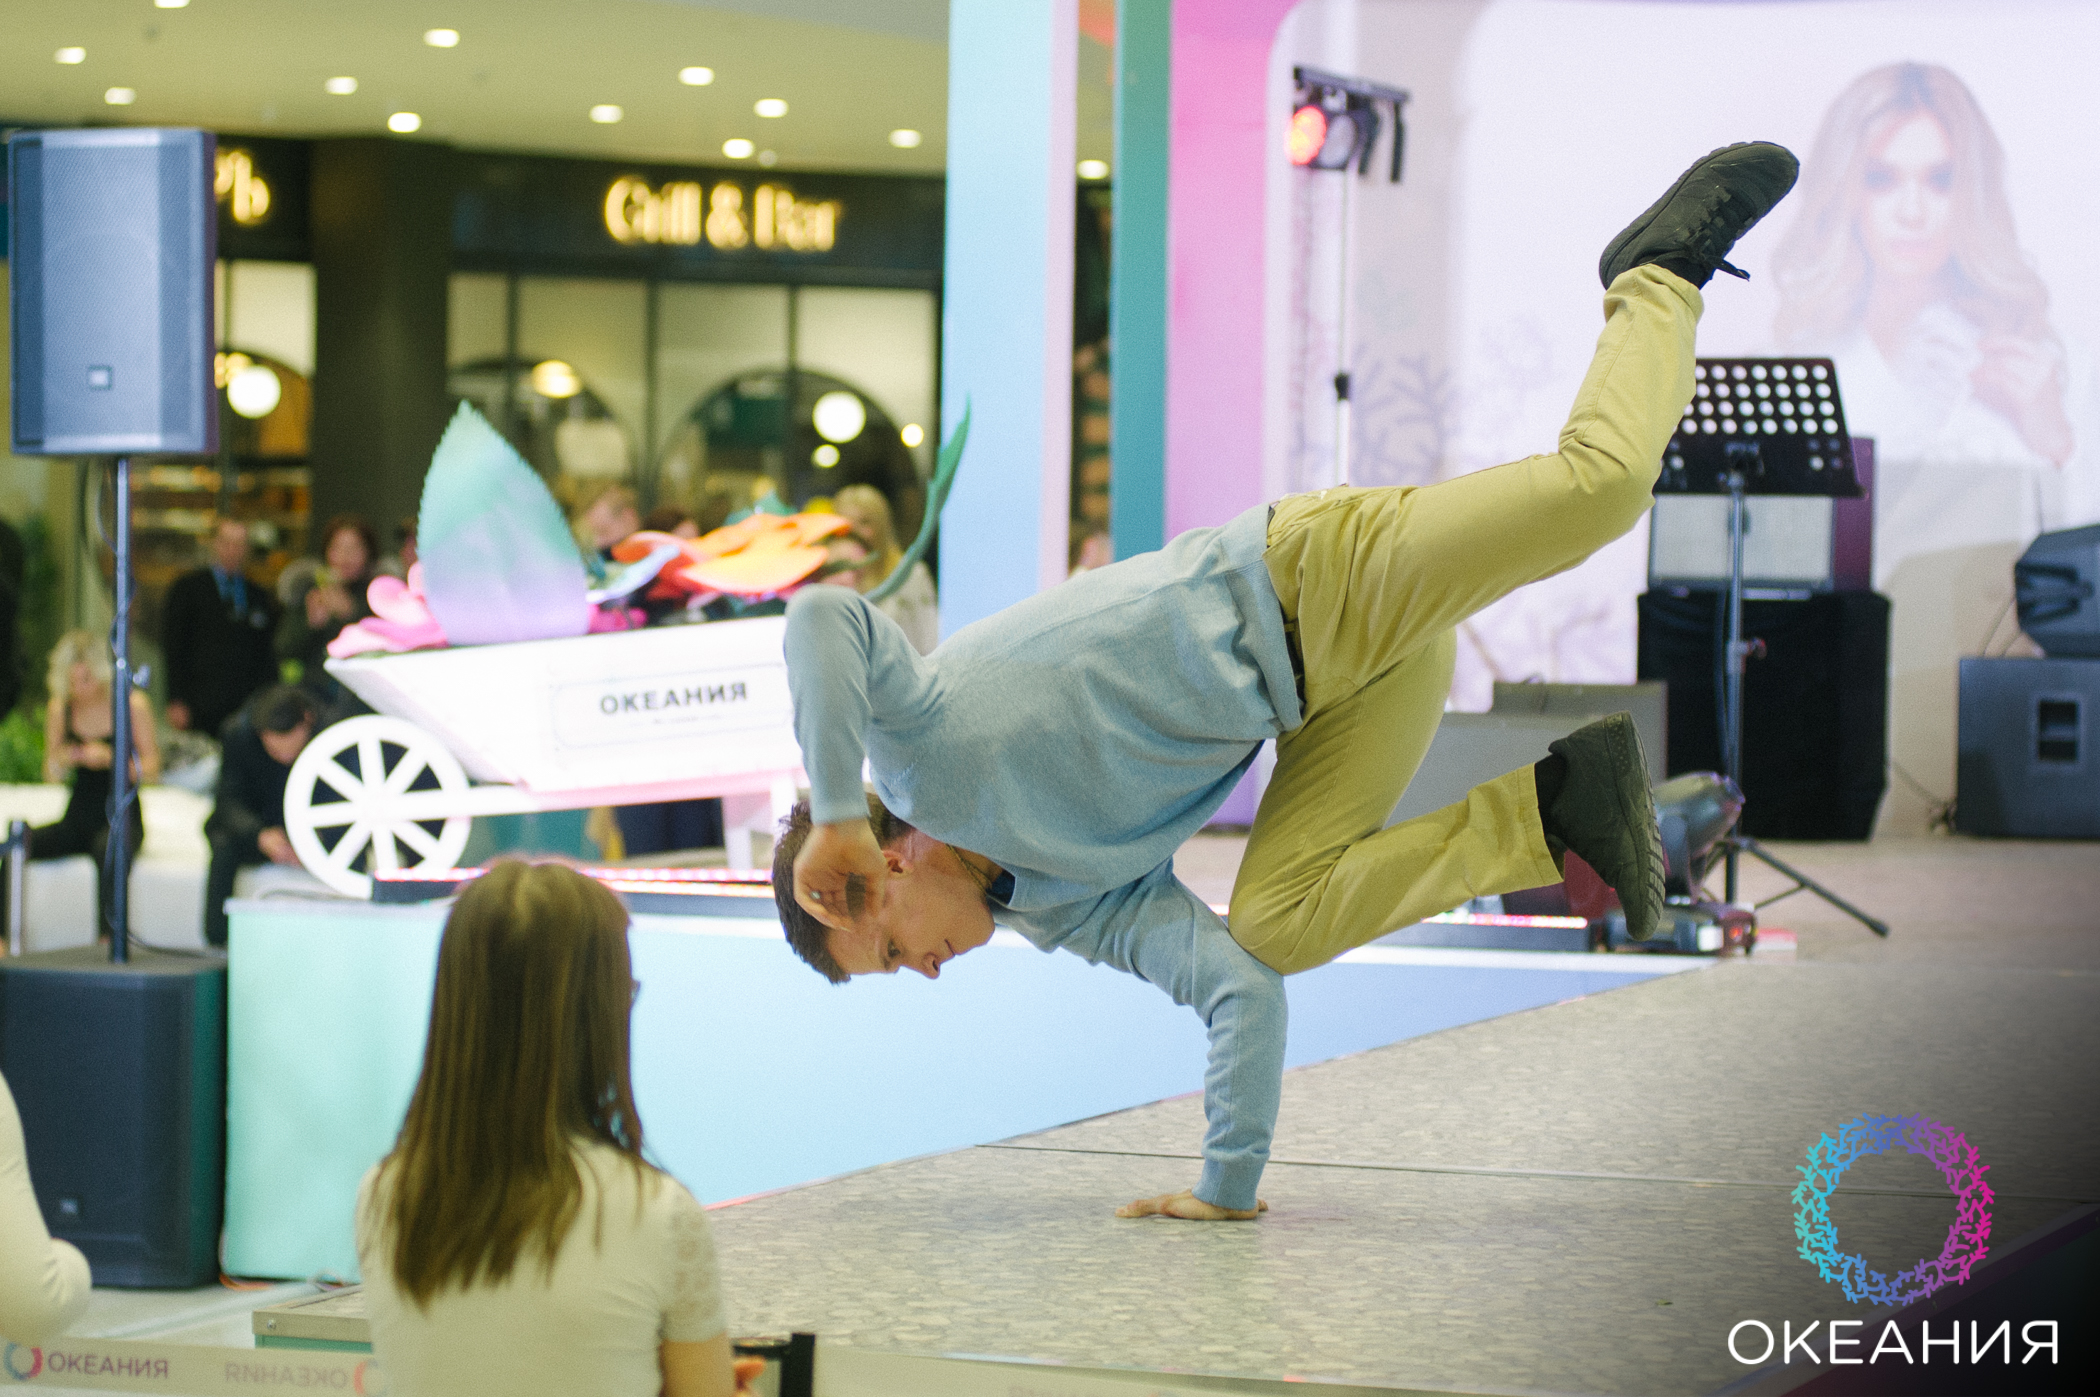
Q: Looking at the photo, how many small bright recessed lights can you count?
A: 12